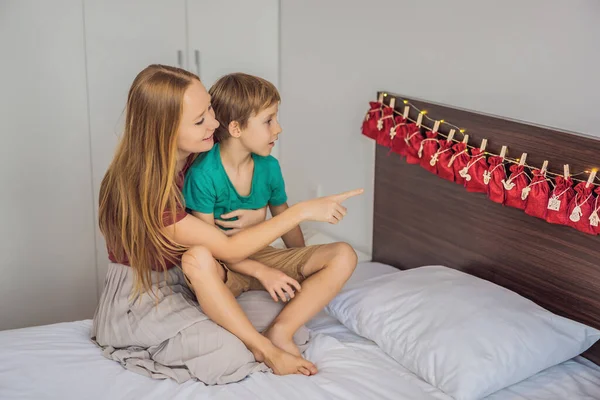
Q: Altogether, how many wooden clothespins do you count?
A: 13